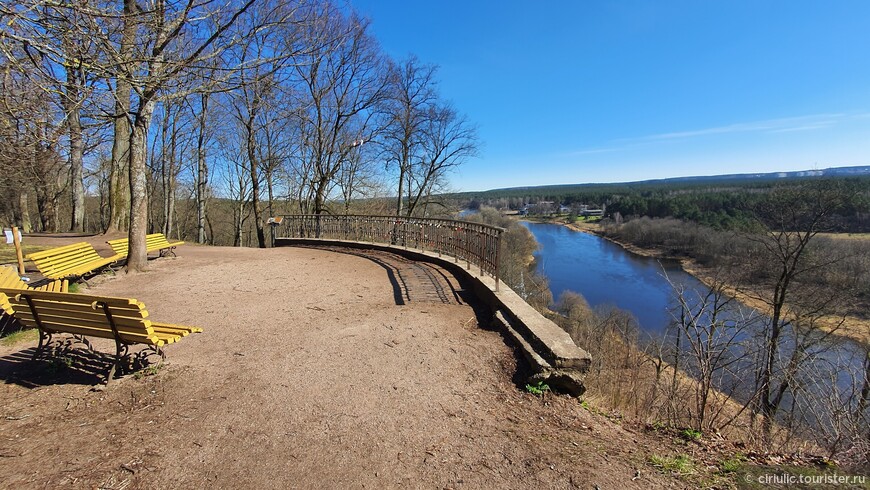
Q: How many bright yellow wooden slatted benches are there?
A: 4